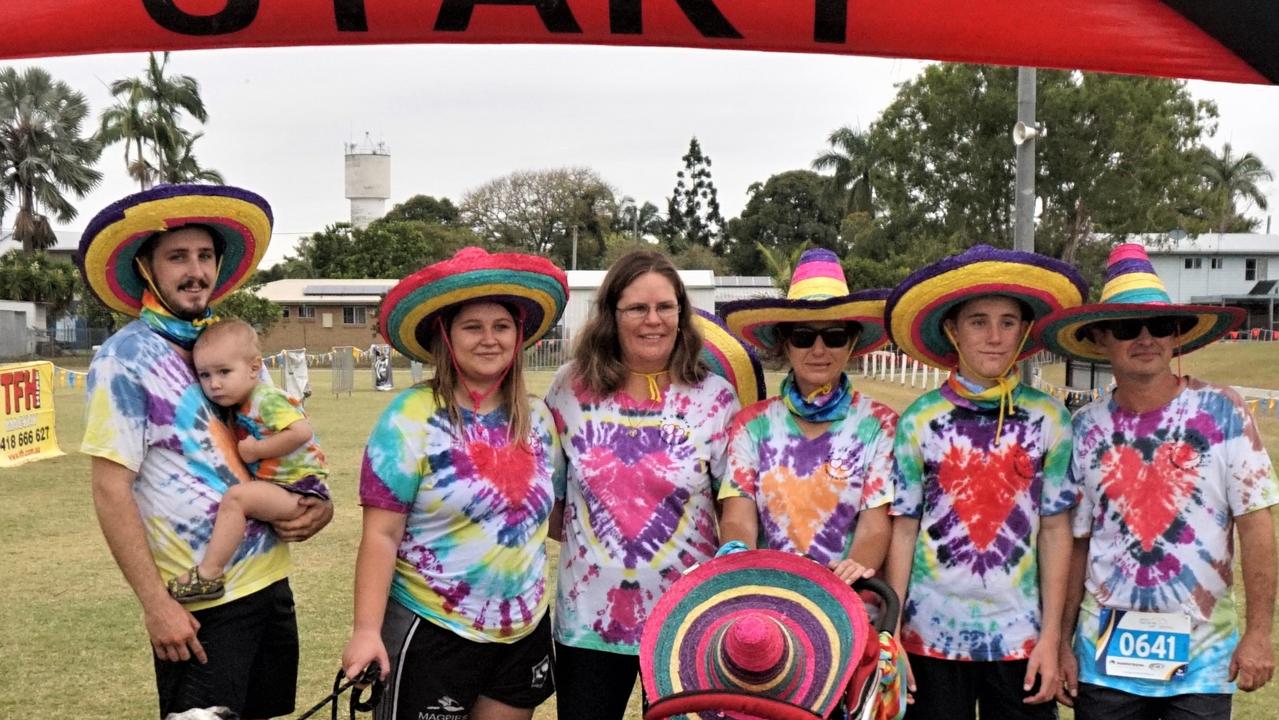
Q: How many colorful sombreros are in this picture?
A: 7